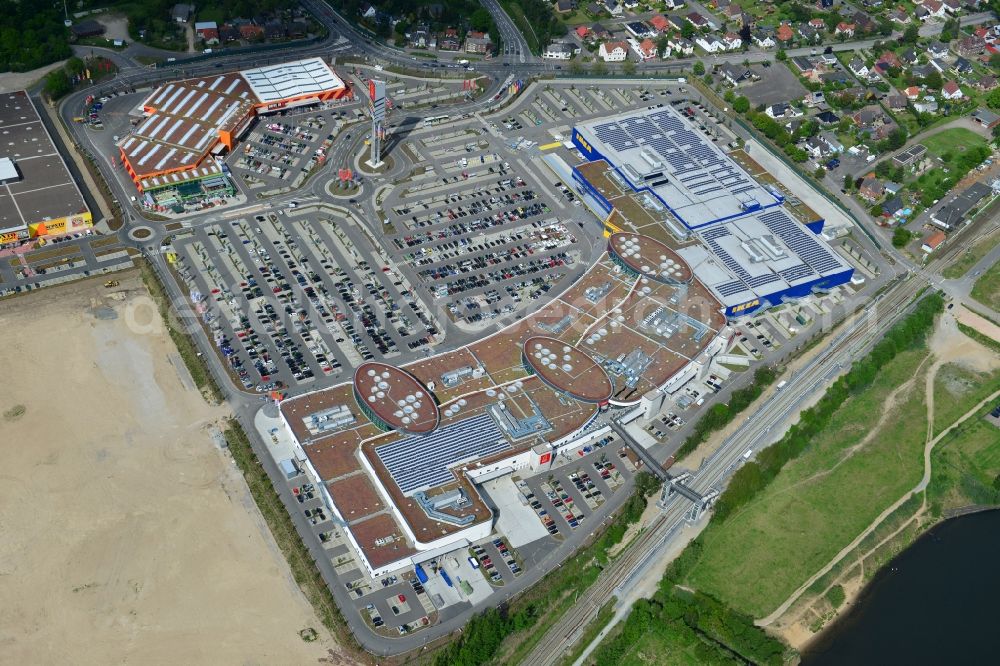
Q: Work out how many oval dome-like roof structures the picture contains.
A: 3